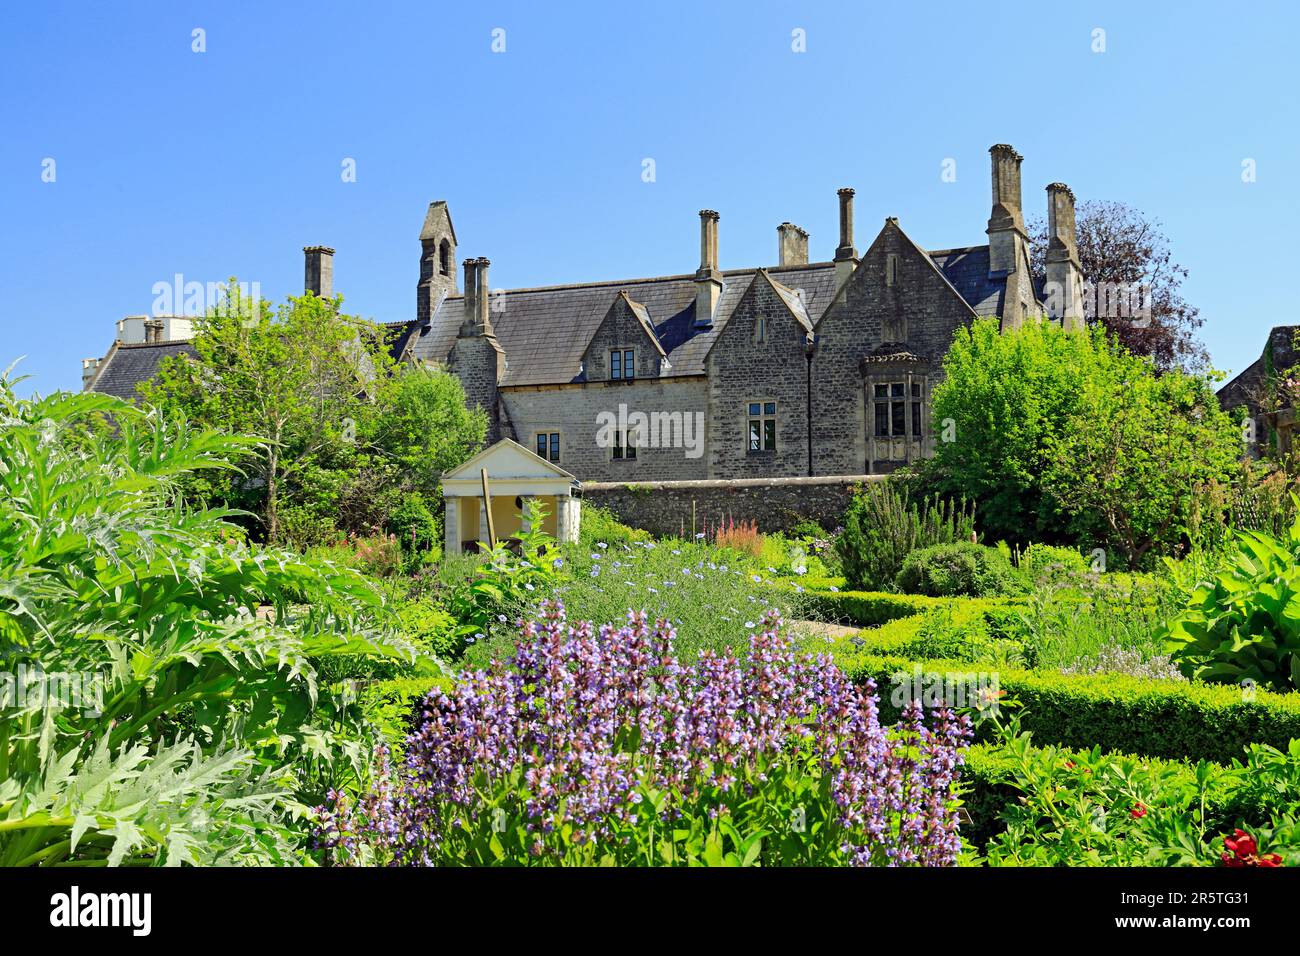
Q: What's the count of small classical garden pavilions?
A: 1